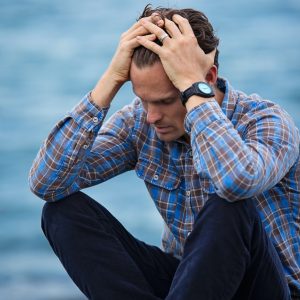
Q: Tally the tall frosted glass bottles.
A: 0